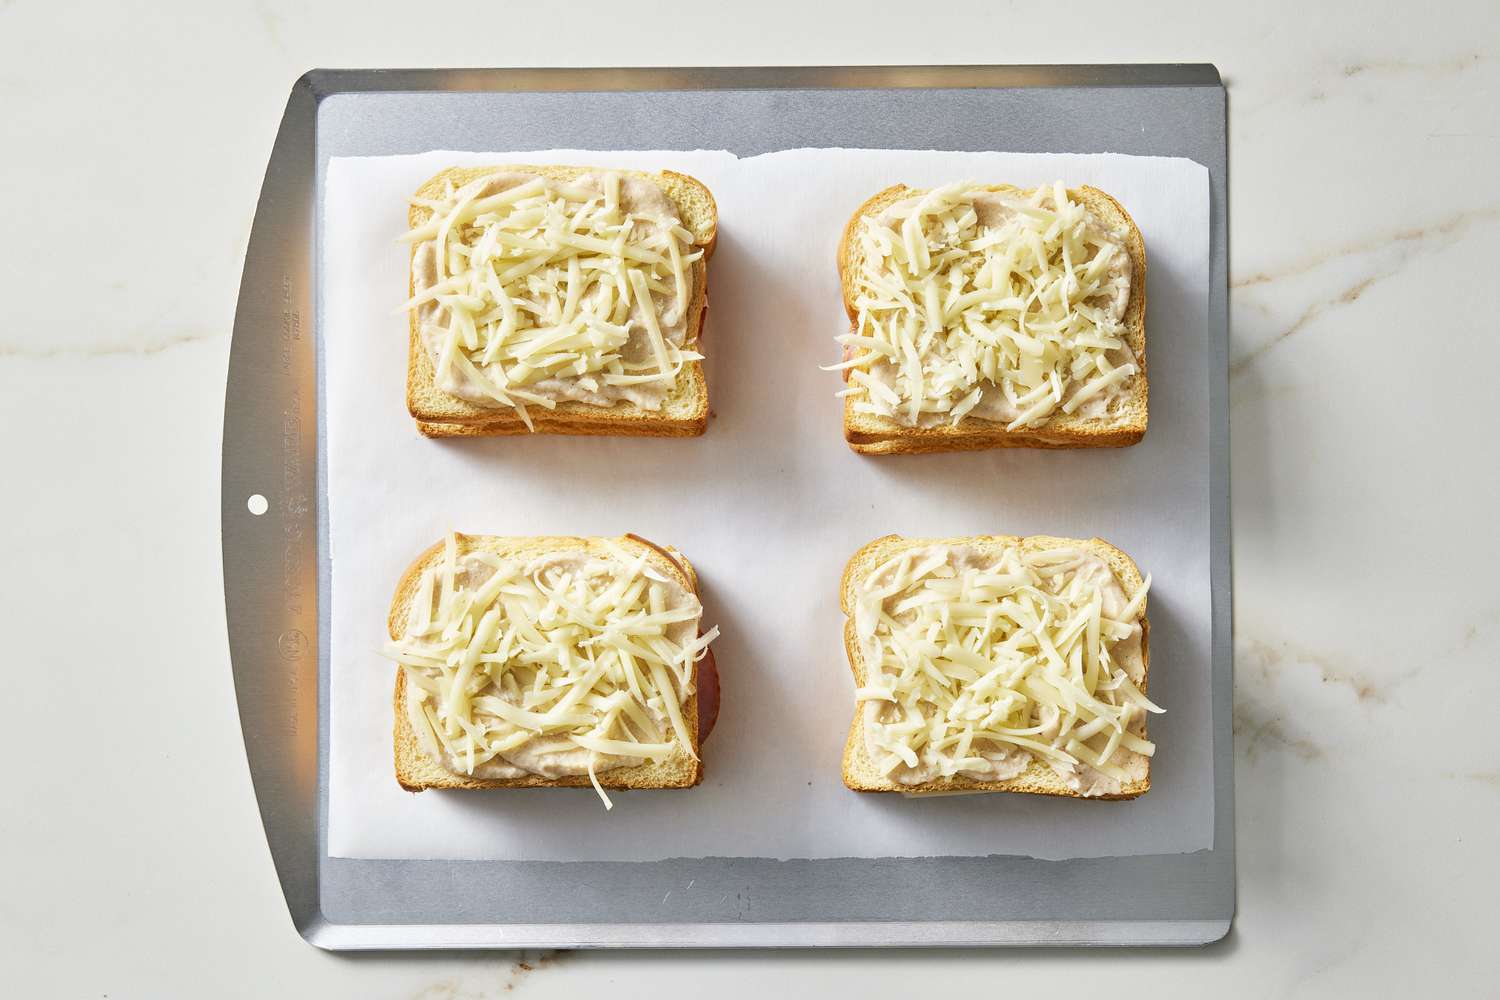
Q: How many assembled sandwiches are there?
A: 4